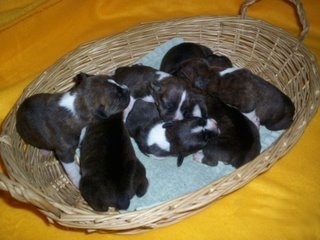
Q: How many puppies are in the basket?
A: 7